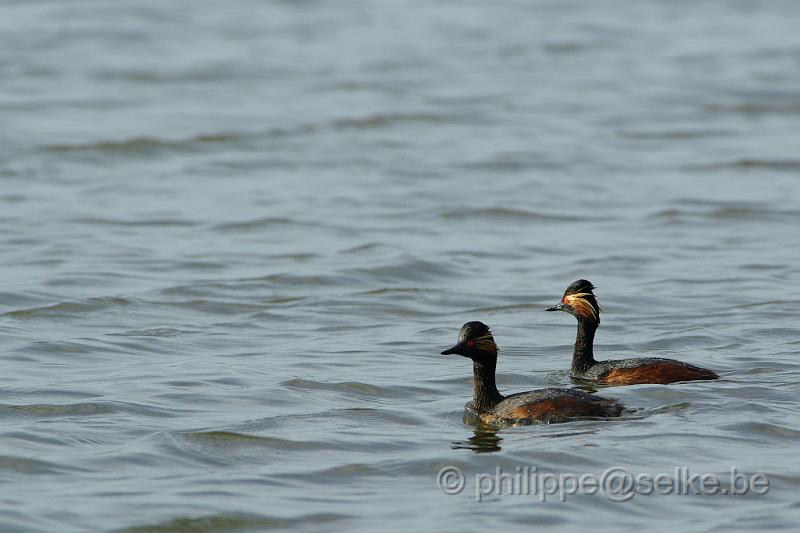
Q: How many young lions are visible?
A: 0